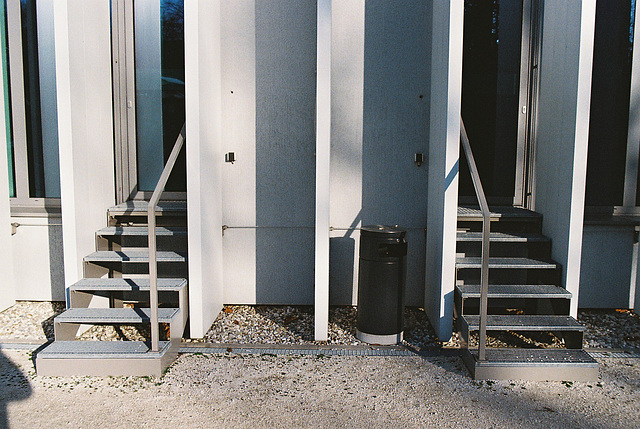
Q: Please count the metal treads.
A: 12